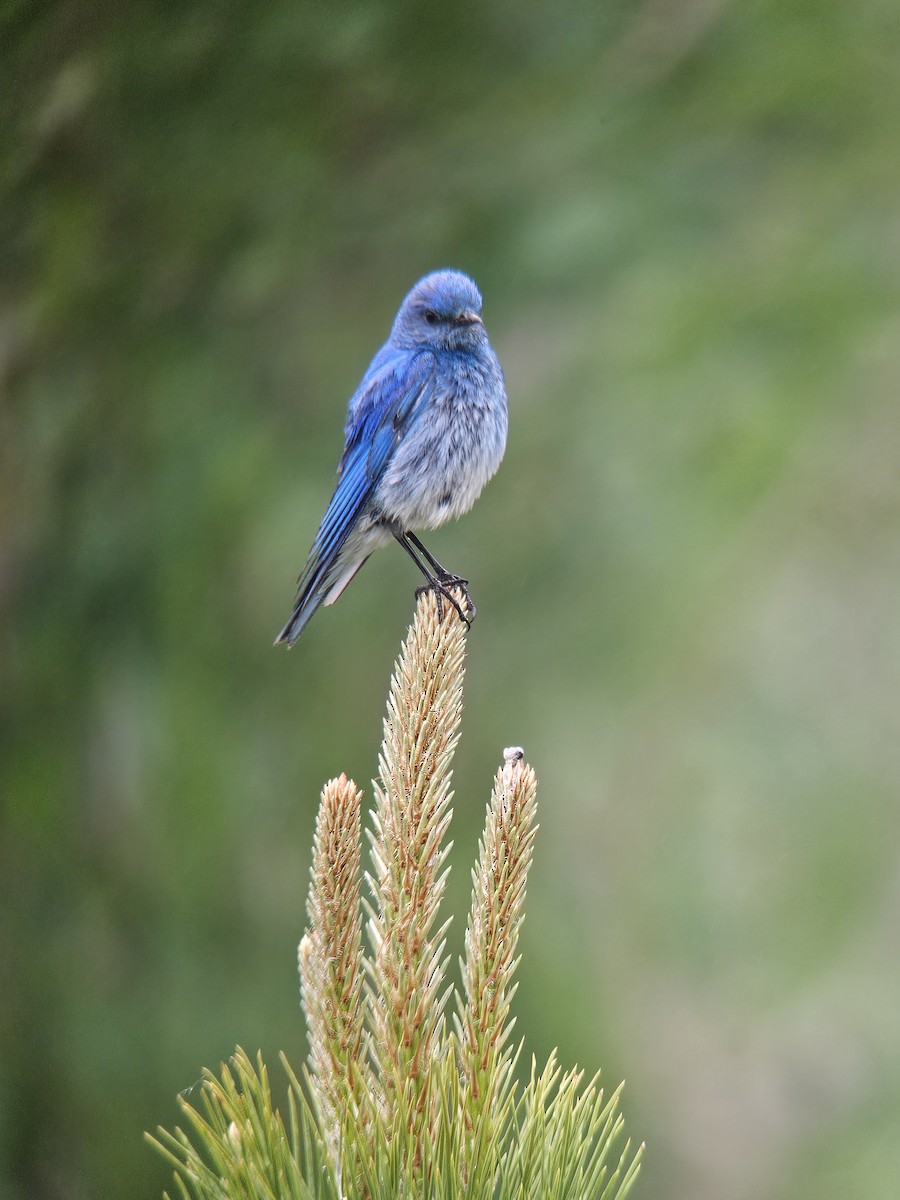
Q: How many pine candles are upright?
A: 3